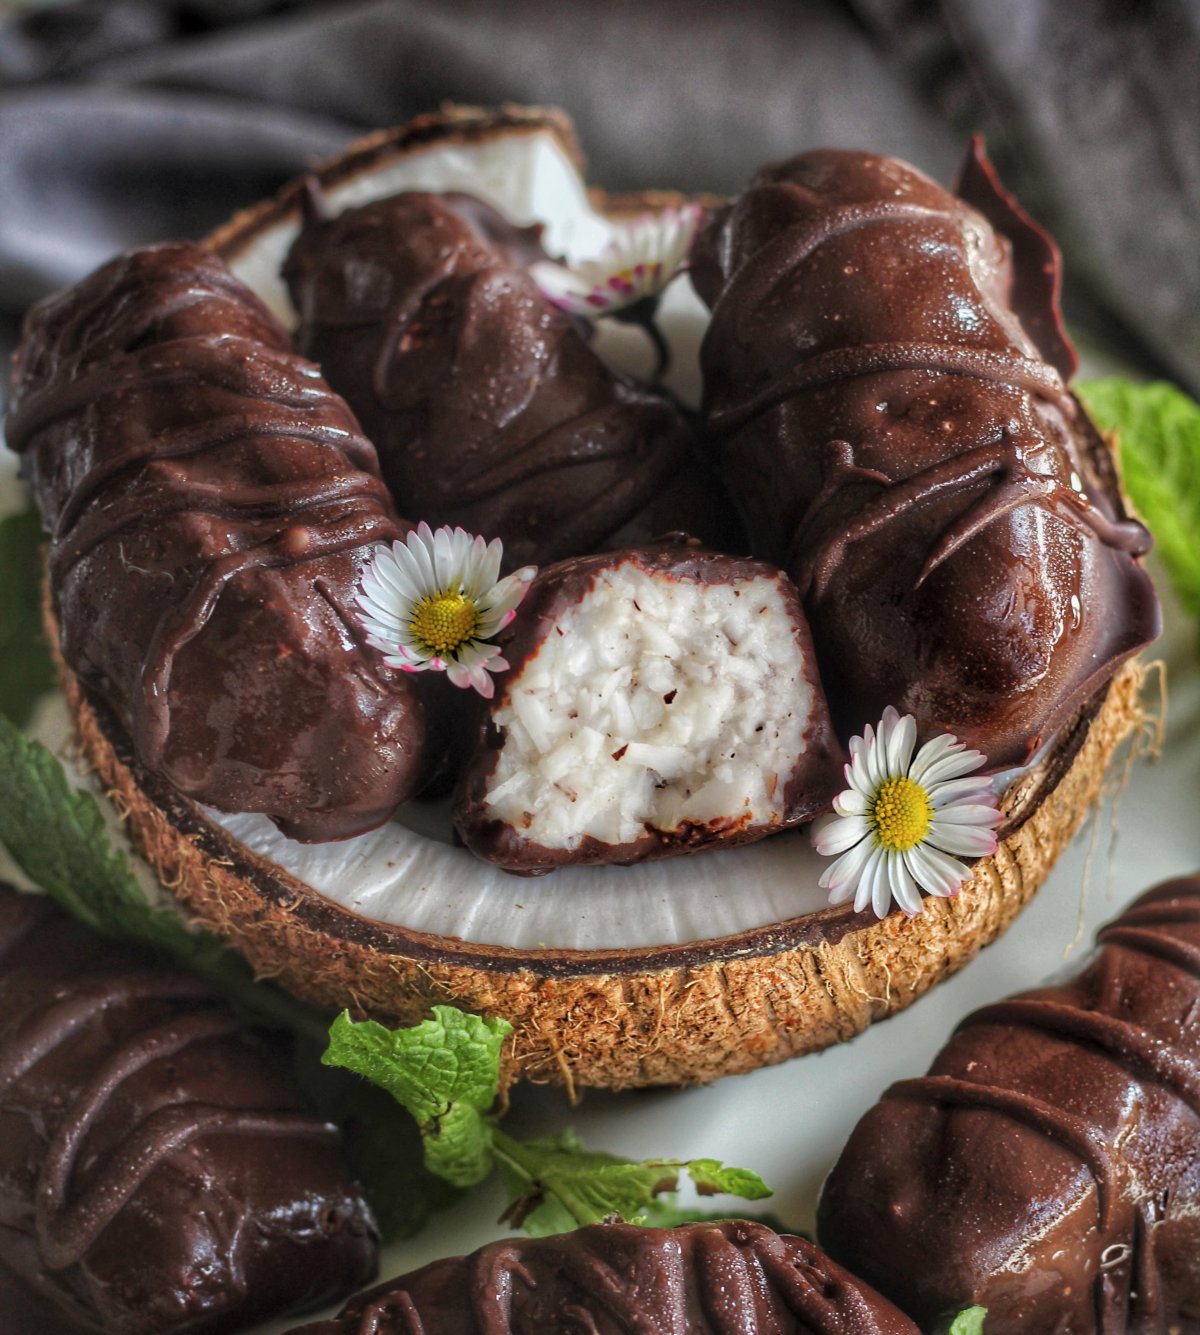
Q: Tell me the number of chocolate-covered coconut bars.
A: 7